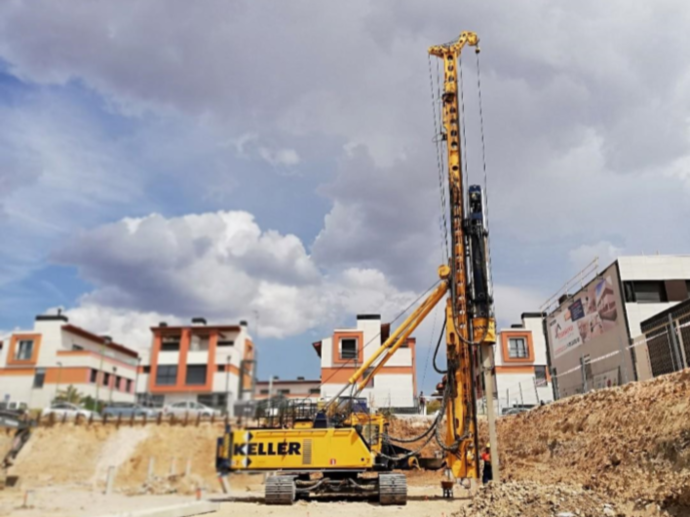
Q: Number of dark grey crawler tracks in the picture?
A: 2